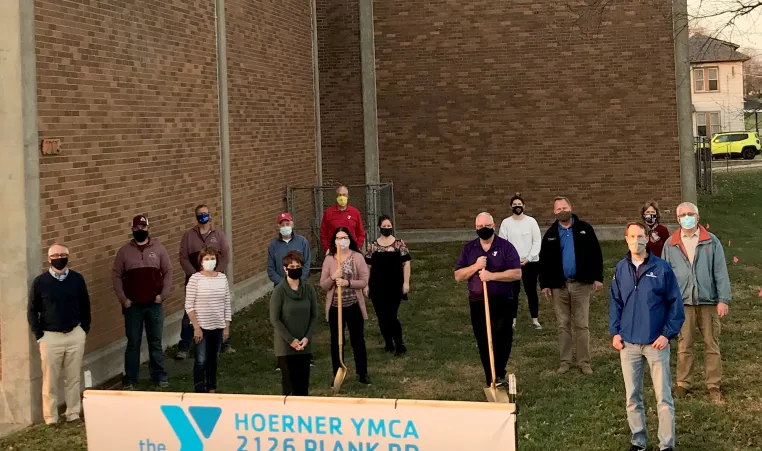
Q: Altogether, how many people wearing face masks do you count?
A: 15